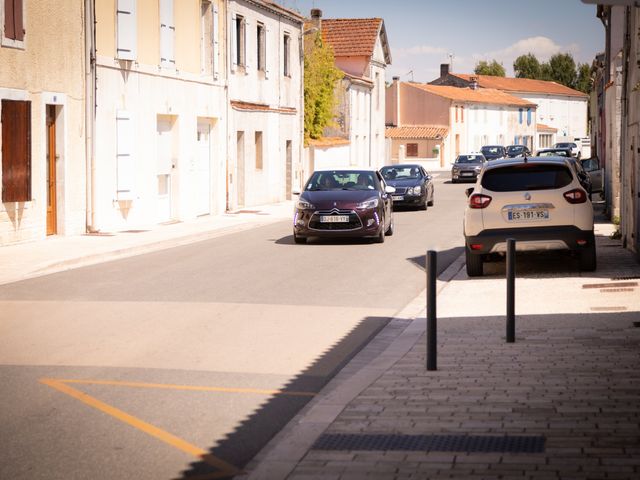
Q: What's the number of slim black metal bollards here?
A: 2